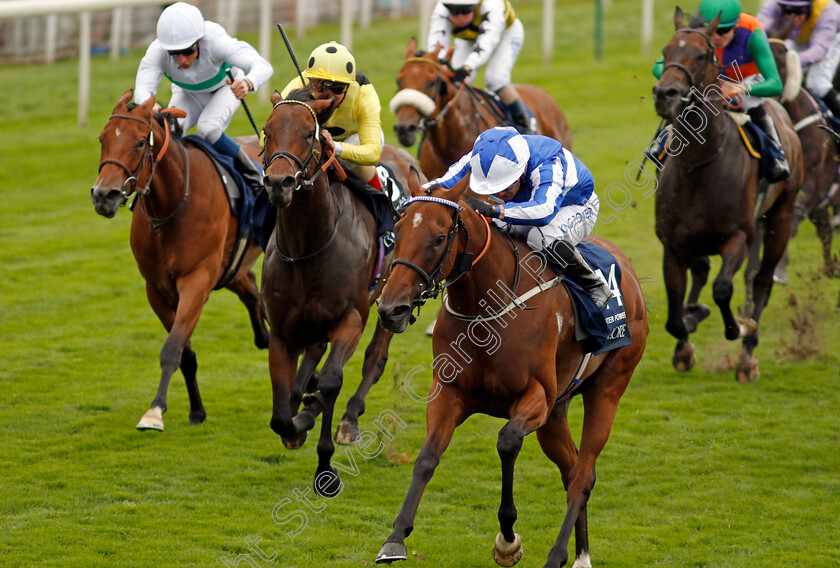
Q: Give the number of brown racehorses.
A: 6